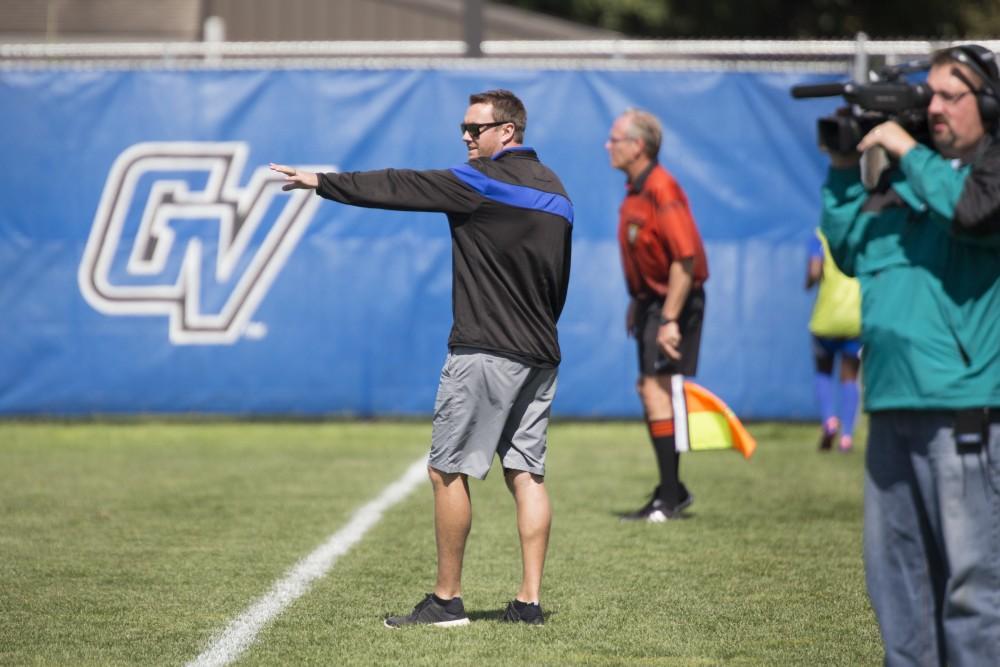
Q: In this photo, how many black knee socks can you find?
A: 1